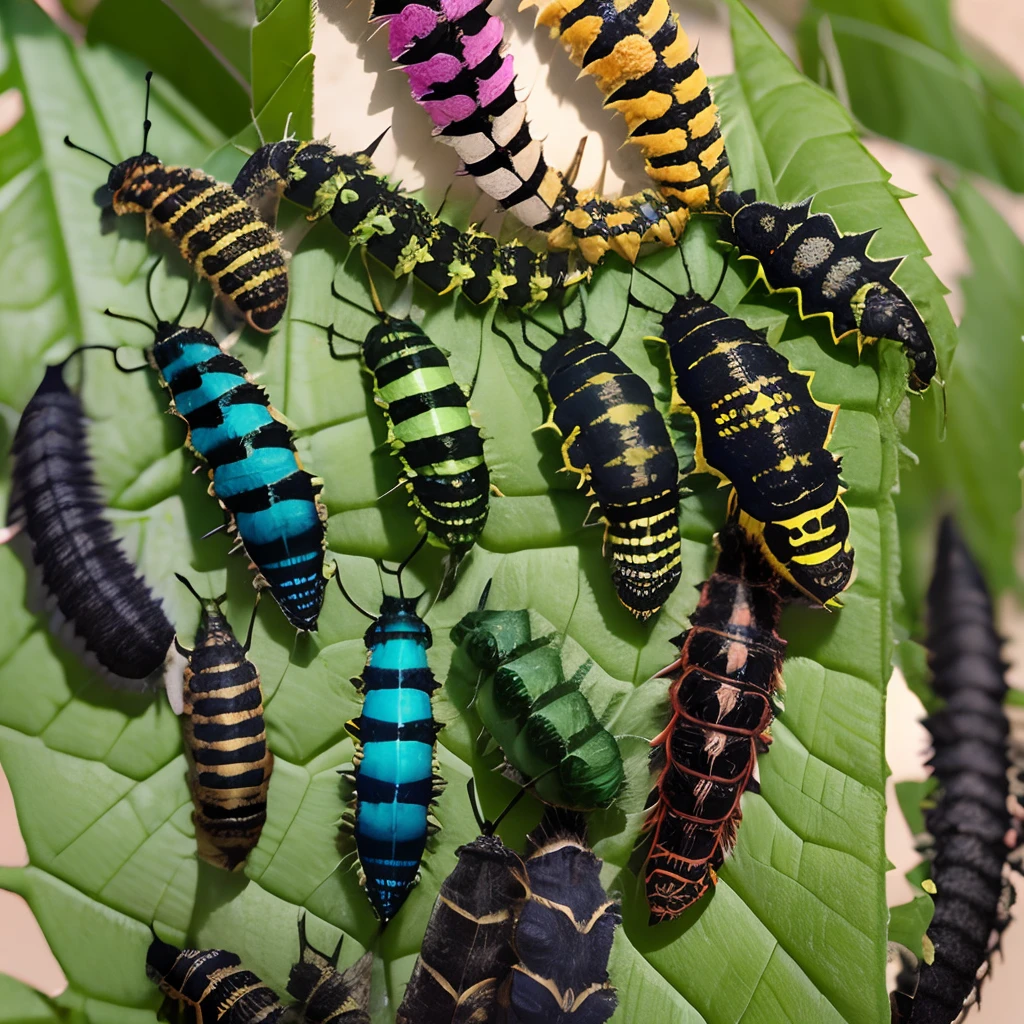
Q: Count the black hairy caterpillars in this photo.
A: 2